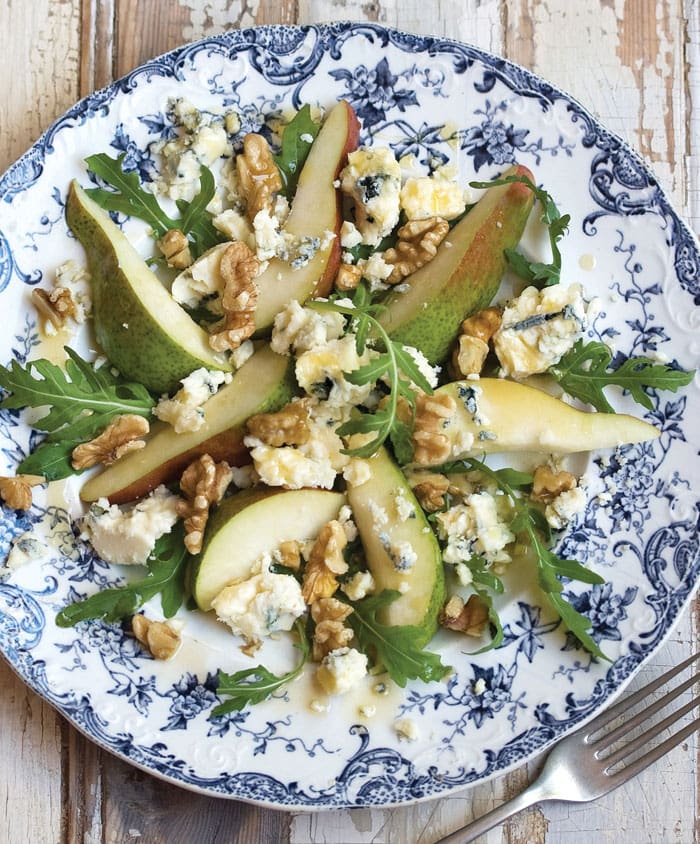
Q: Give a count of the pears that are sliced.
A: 7